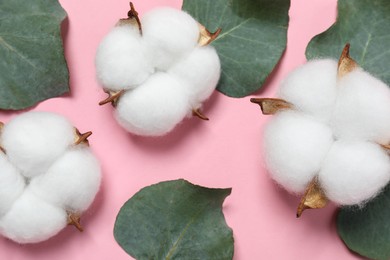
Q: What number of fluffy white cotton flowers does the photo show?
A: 3